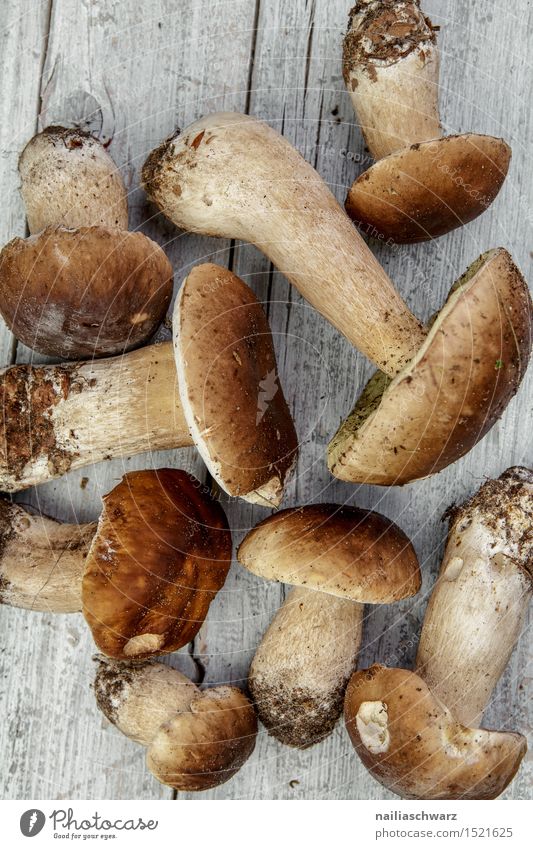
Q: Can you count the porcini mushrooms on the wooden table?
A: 8